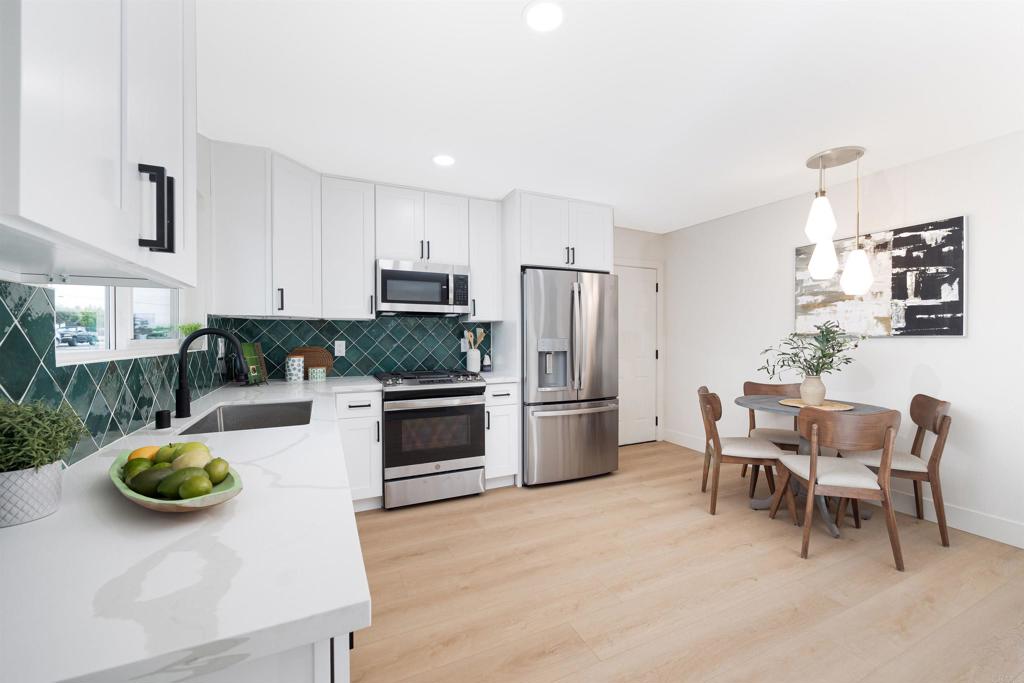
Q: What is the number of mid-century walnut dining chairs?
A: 4